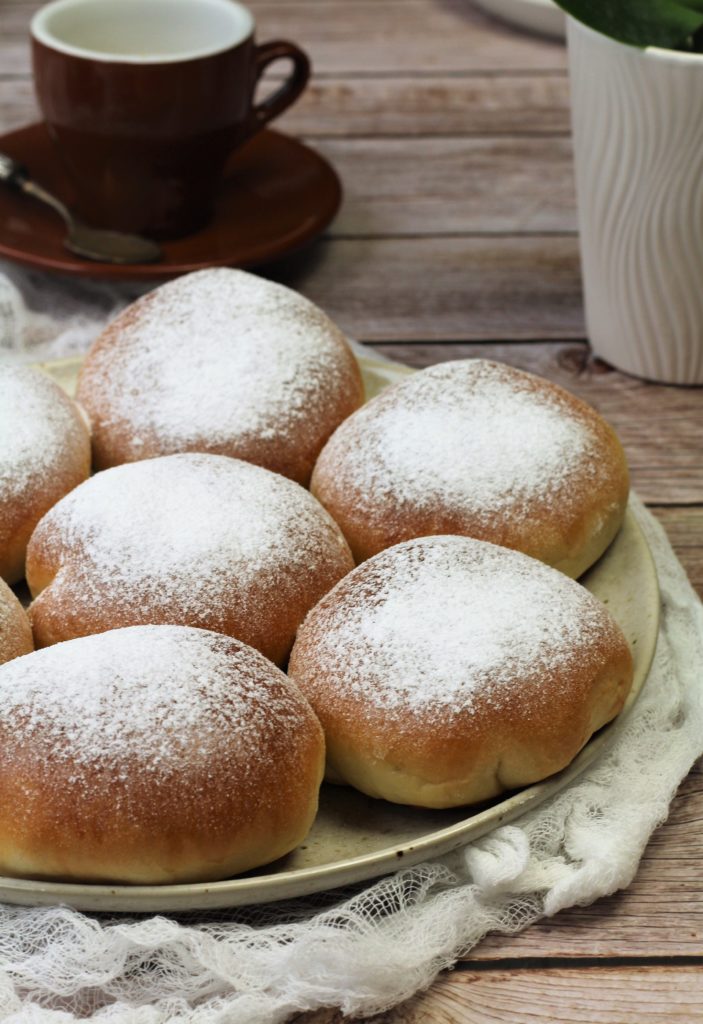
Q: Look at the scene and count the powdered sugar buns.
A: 7